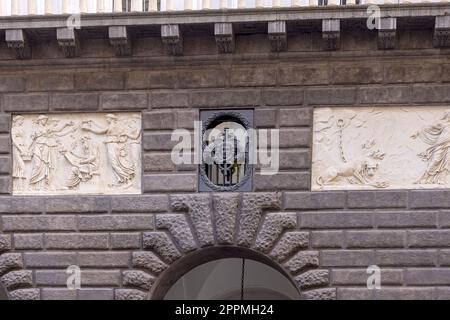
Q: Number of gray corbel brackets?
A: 9